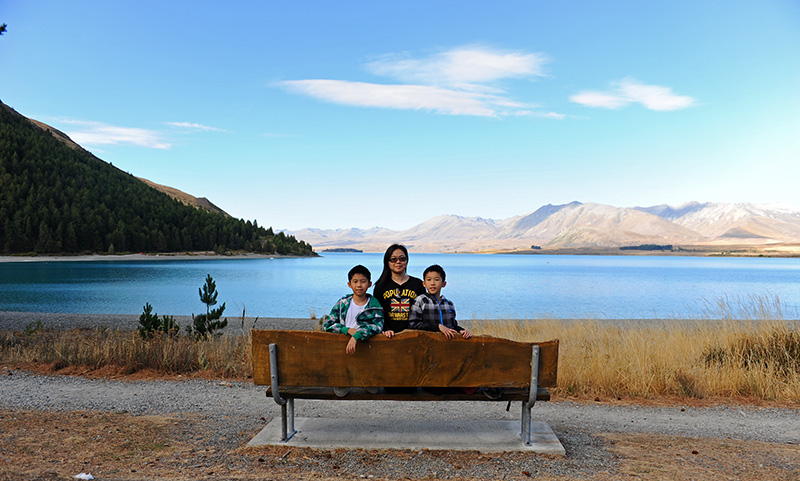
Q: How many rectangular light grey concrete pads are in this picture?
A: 1